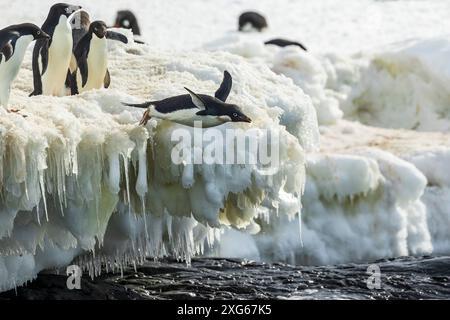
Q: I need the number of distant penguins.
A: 3